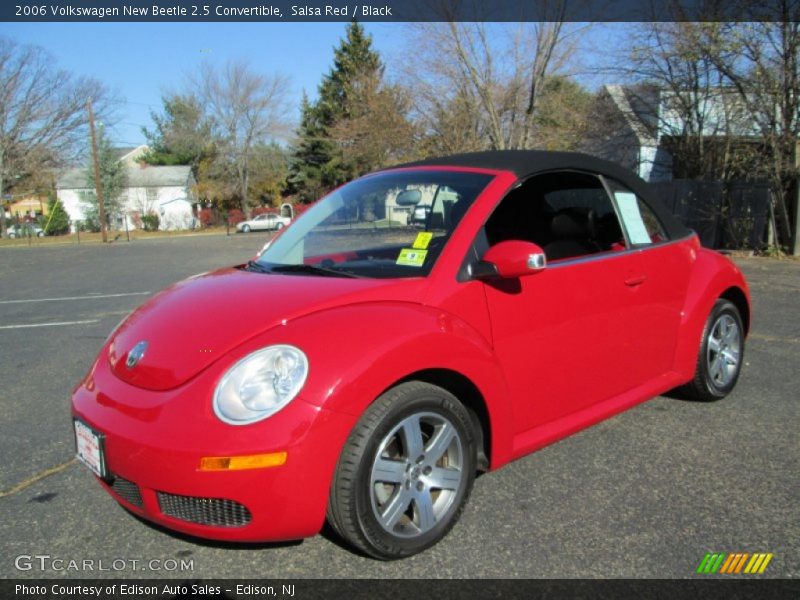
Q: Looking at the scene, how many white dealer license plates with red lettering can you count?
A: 1